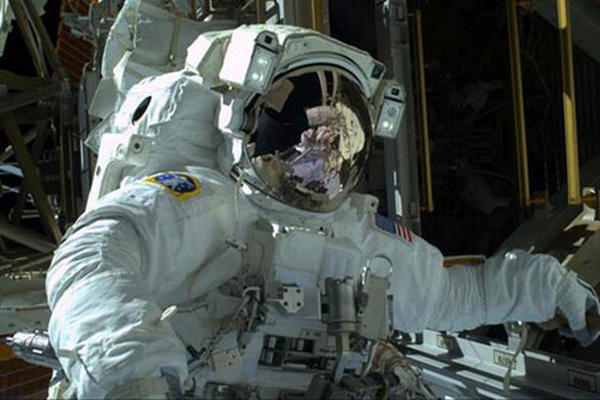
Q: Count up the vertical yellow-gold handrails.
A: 3